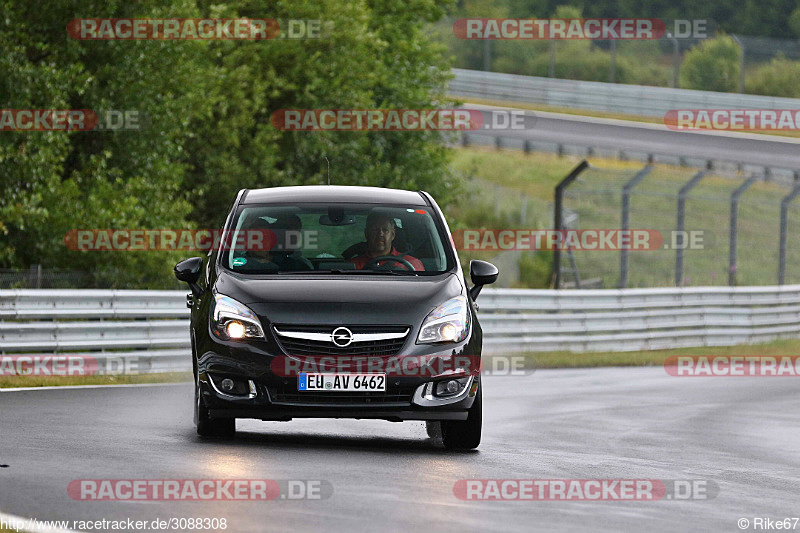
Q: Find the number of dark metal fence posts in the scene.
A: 5